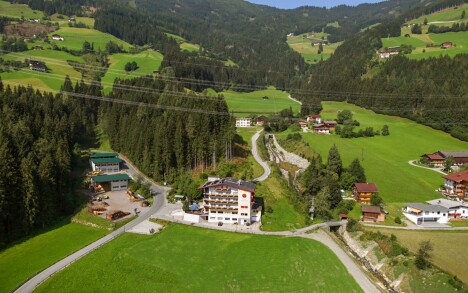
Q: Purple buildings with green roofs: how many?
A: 0